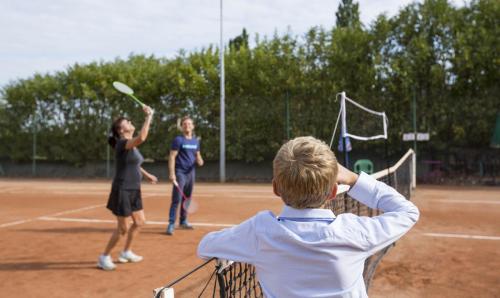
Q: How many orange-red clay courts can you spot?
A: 1